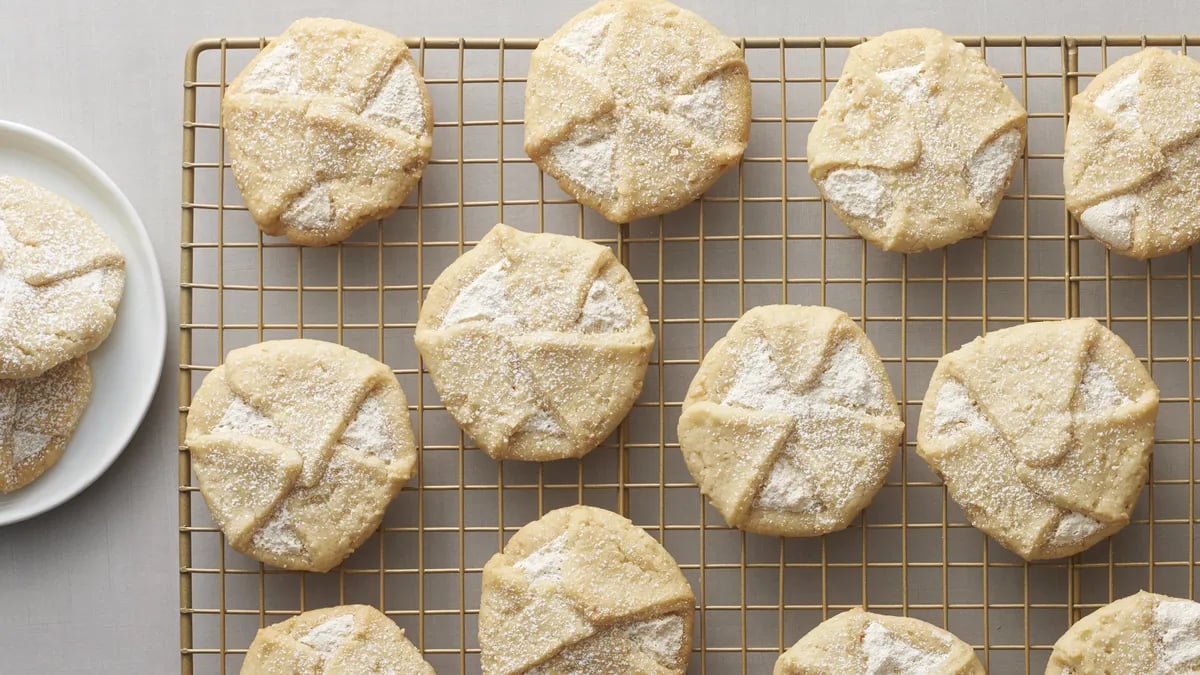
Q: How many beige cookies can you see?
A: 14